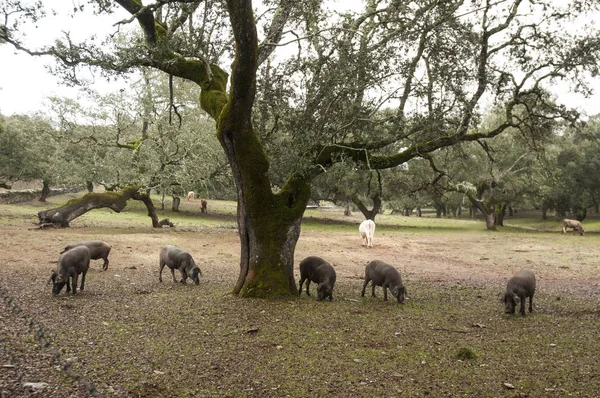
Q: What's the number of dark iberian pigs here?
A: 6